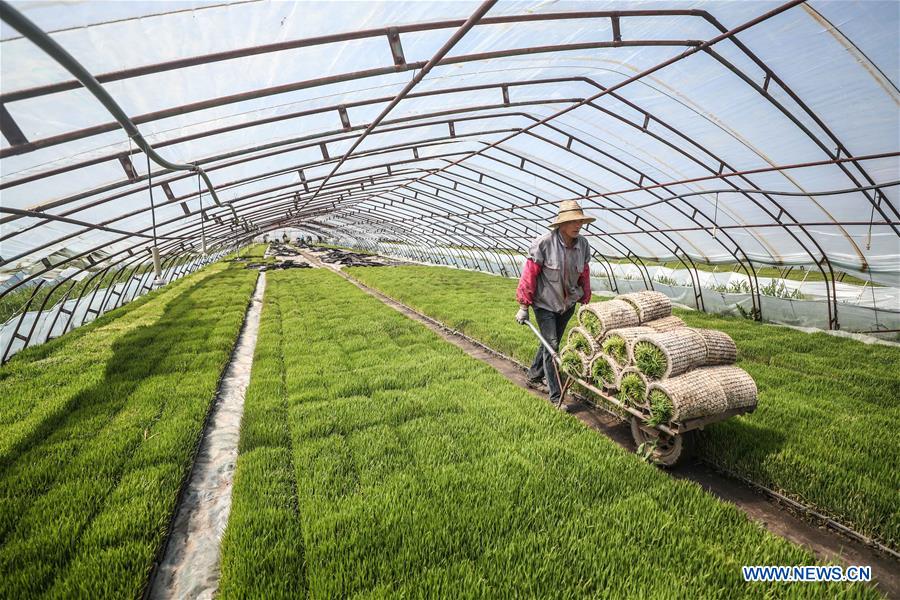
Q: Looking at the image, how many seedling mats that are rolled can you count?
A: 12